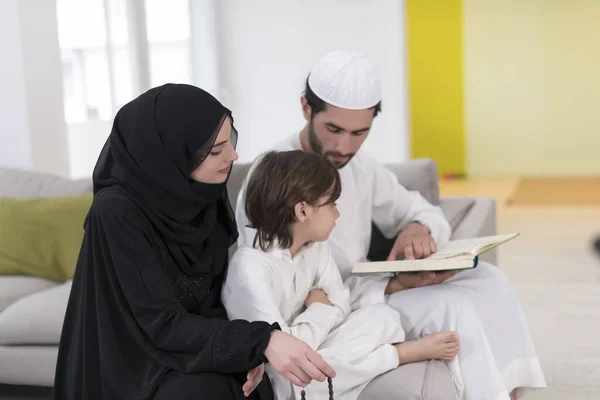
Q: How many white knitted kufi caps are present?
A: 1